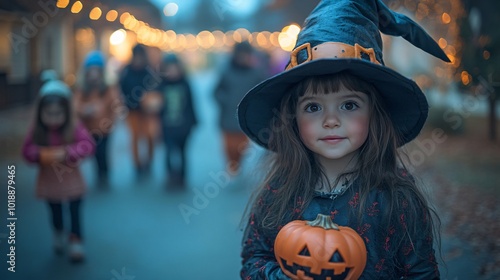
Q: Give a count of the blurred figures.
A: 5